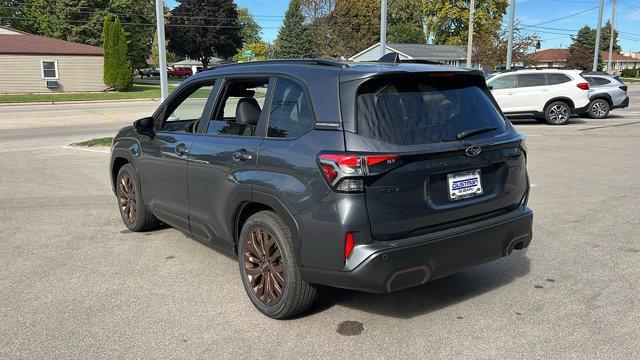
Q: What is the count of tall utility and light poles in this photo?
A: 6